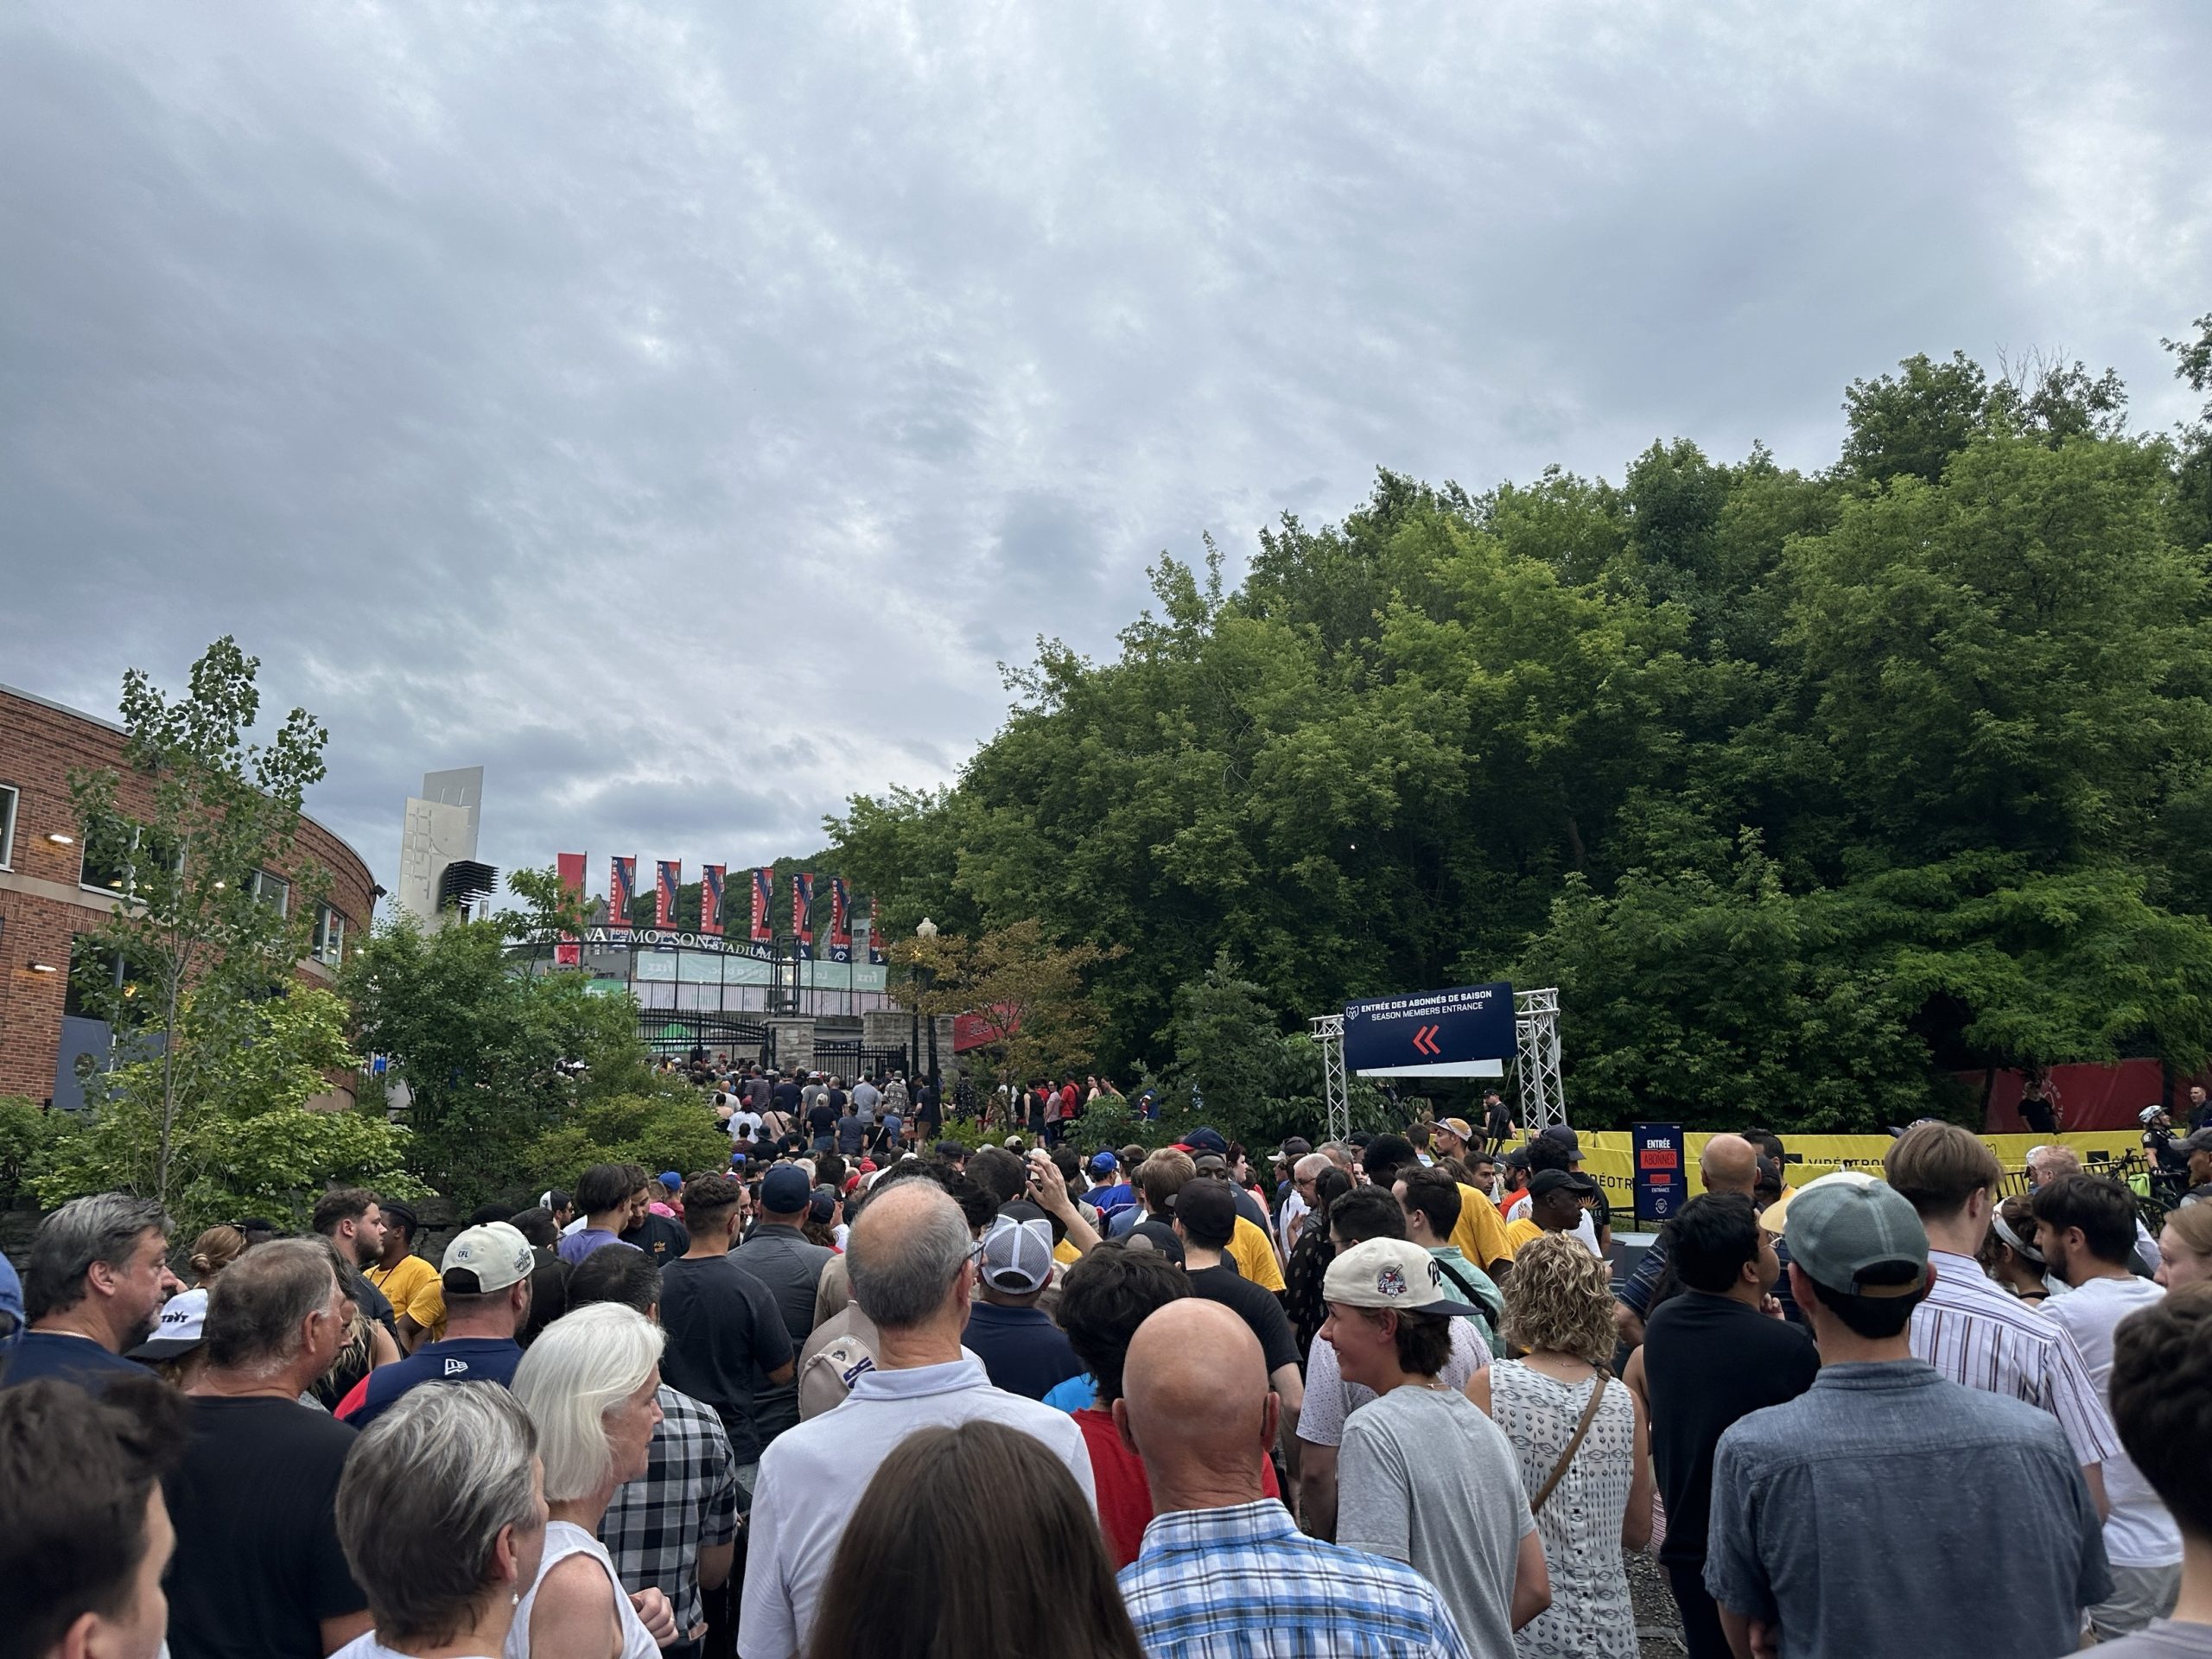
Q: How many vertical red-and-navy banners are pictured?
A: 7